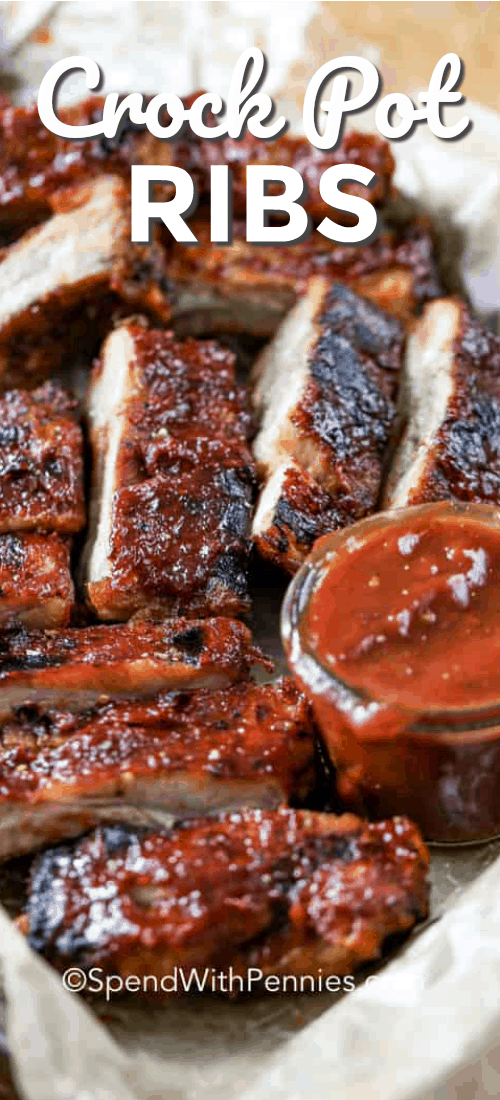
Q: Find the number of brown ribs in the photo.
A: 11